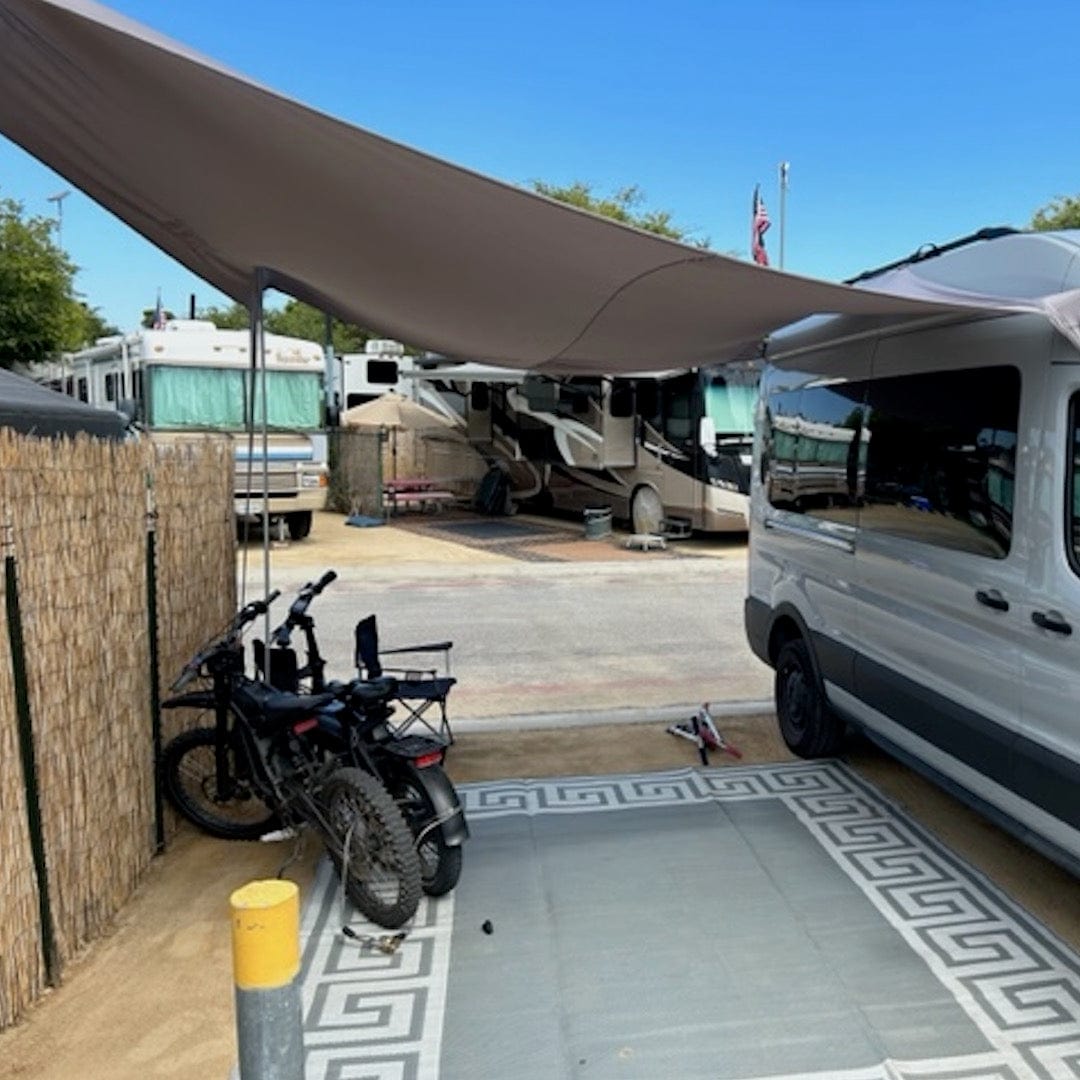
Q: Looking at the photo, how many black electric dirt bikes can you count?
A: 2